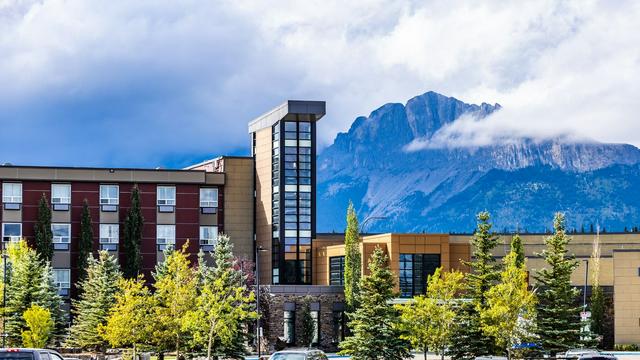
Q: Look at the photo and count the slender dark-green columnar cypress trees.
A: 3